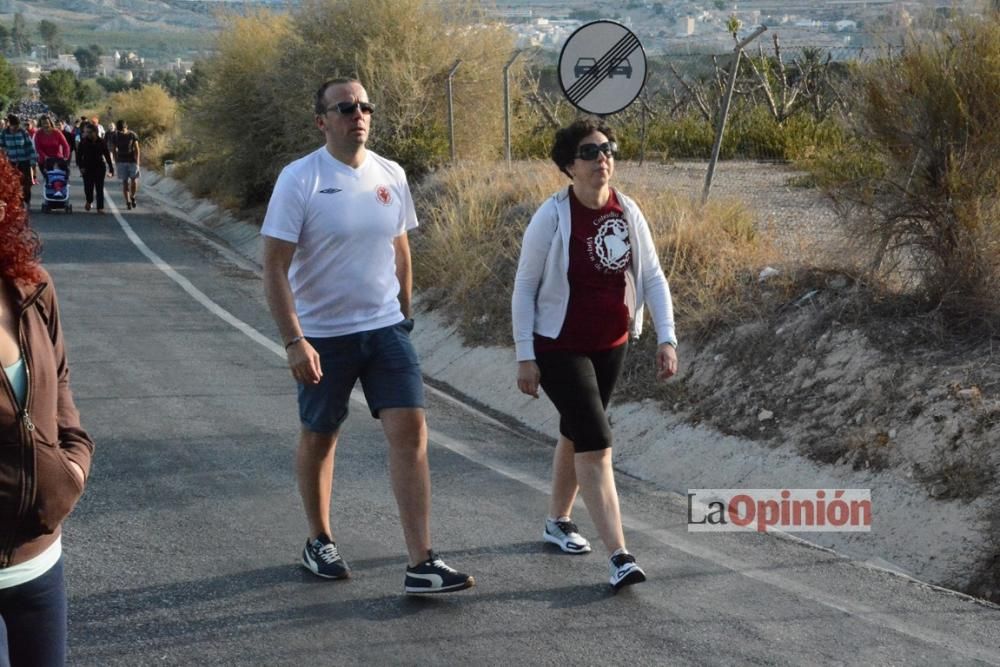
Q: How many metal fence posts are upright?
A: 2